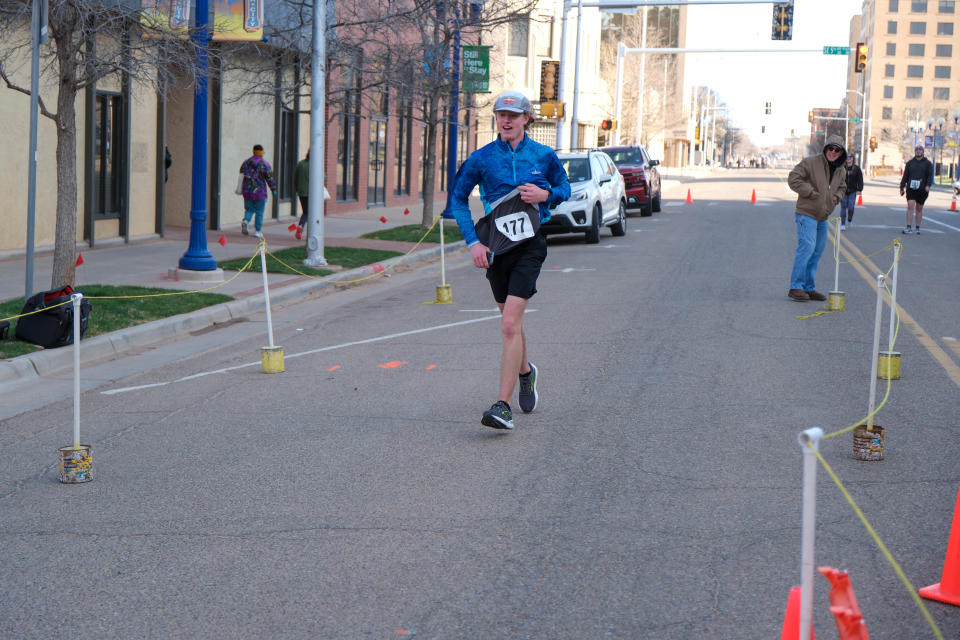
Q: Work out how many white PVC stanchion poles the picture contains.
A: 7